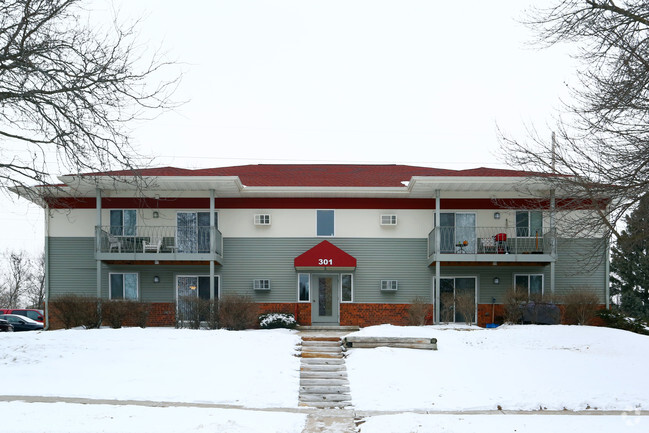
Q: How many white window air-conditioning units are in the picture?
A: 4